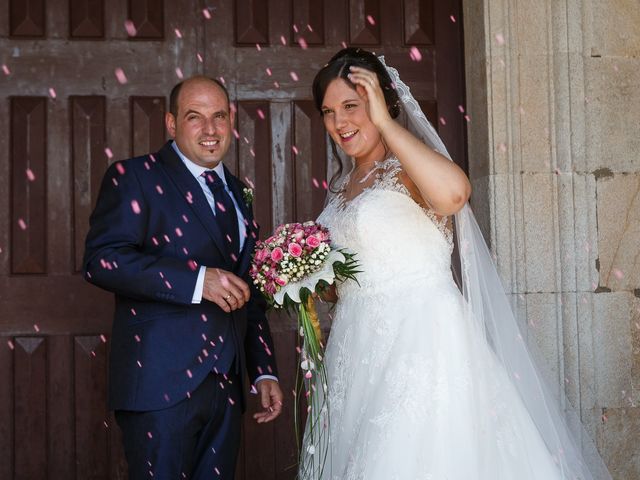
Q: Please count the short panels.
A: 7